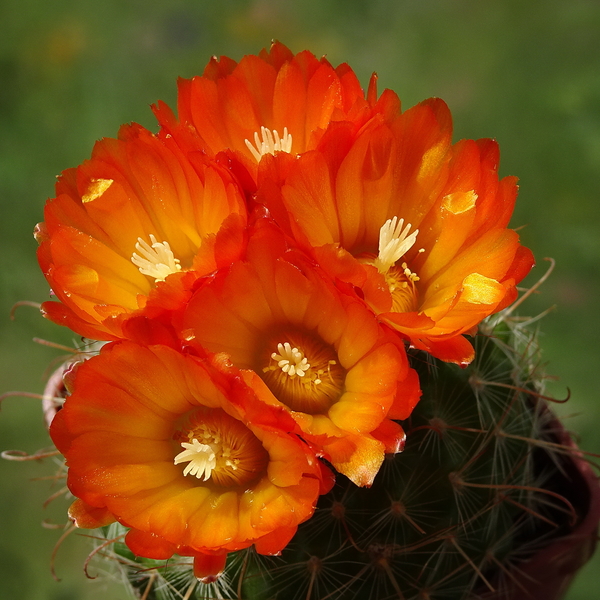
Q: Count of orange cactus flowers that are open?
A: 5